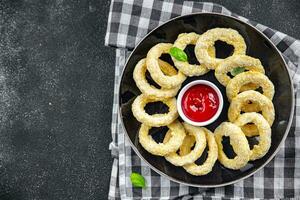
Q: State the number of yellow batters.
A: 13